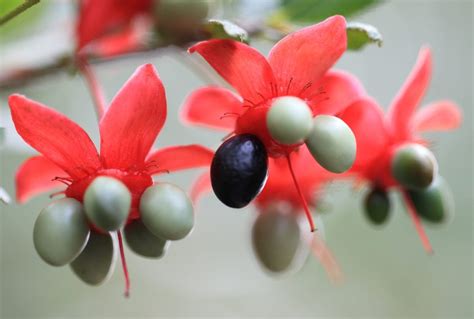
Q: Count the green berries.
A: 11